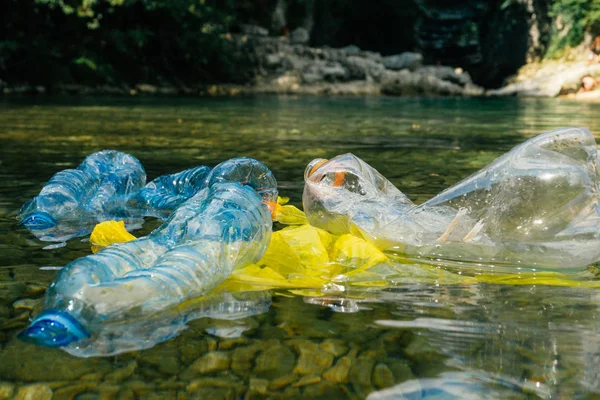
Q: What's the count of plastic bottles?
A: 4